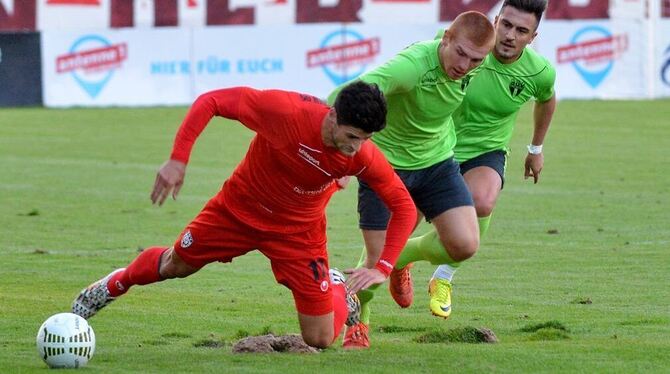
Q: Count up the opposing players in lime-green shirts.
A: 2